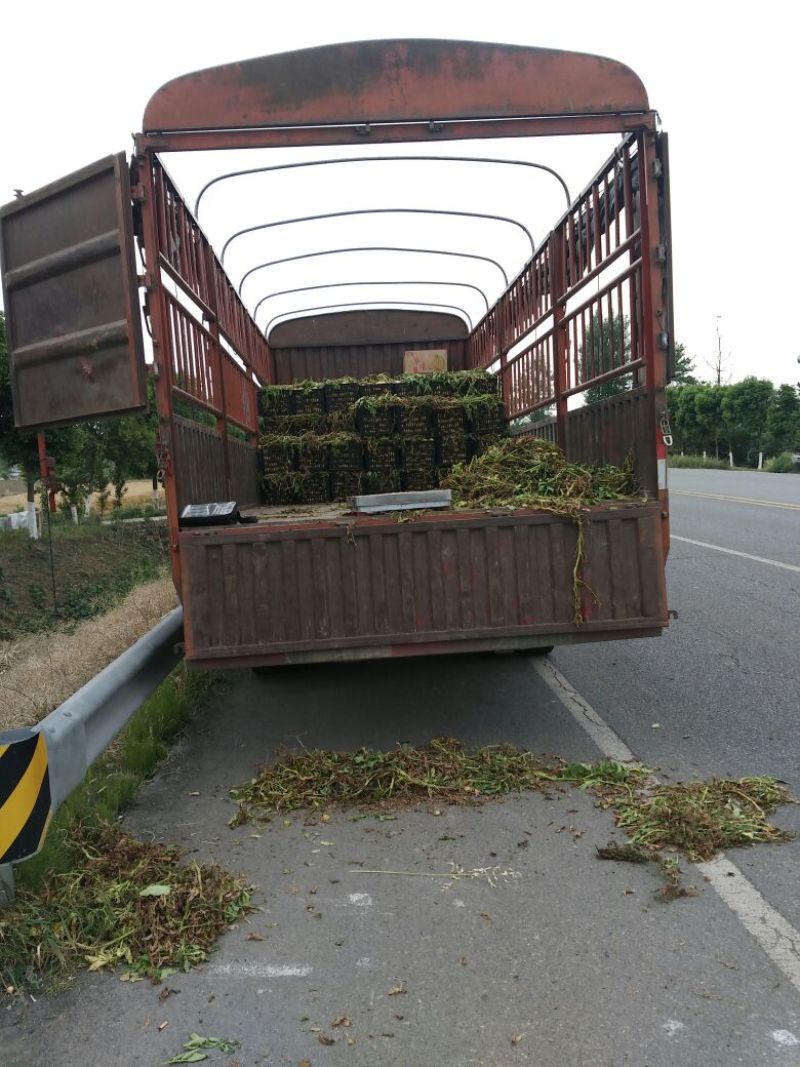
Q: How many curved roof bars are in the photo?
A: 5